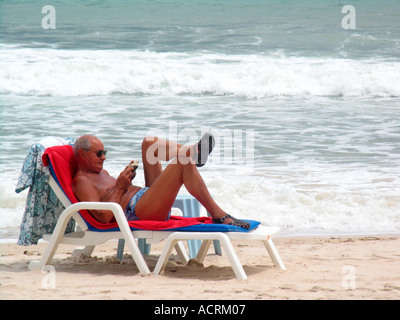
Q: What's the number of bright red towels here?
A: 1